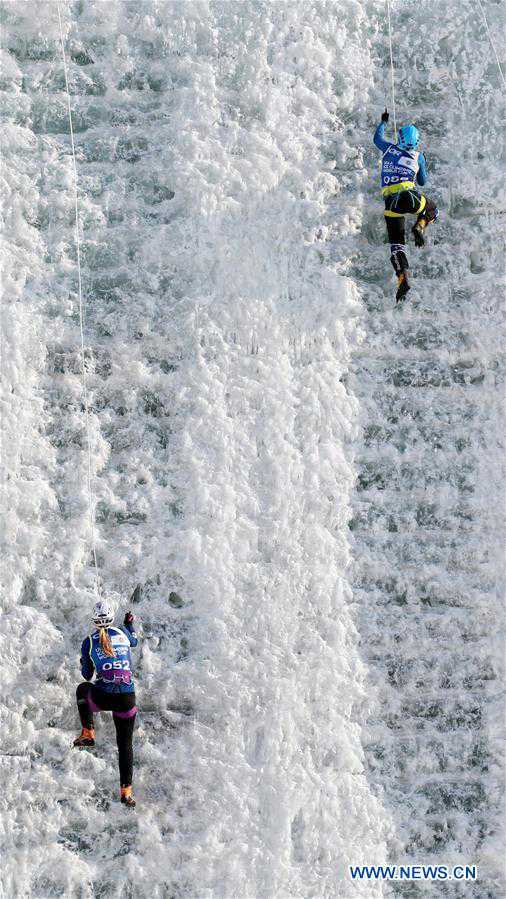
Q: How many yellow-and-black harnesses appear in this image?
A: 1